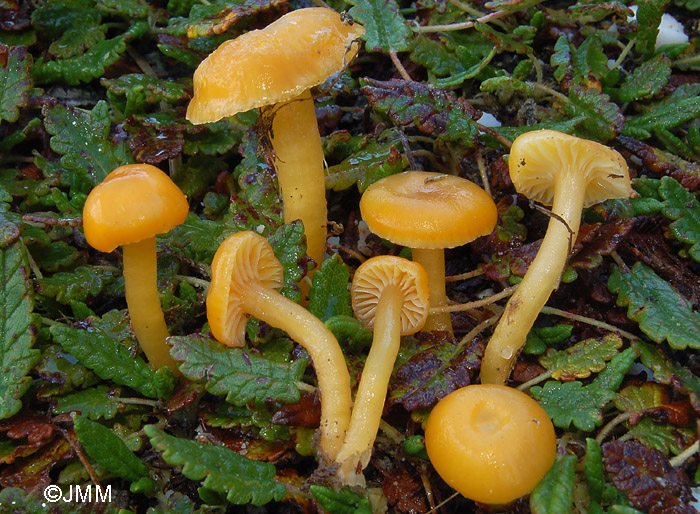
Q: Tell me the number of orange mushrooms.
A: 7